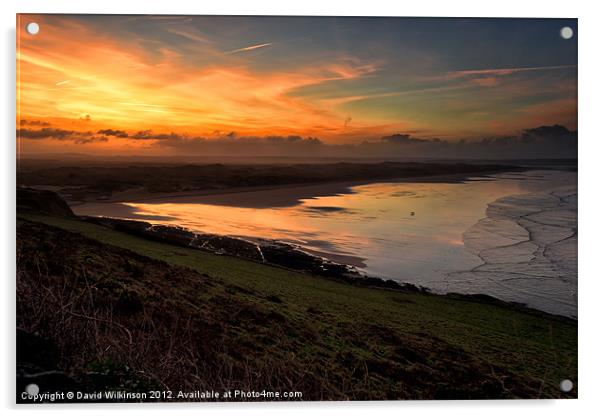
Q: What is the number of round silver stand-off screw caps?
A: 4